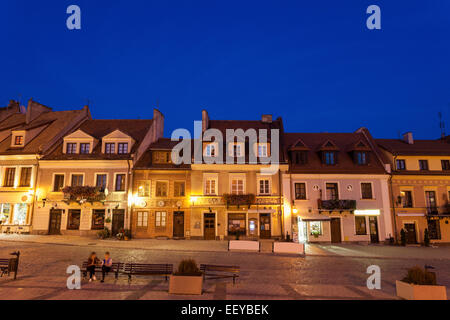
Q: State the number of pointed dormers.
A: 5